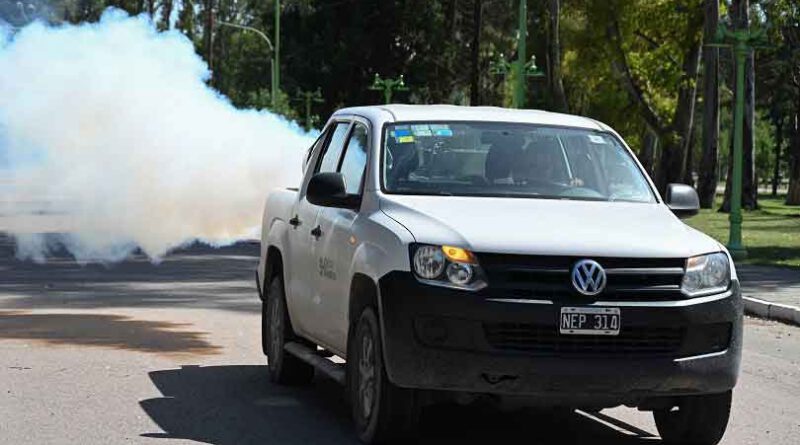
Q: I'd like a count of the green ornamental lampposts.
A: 4